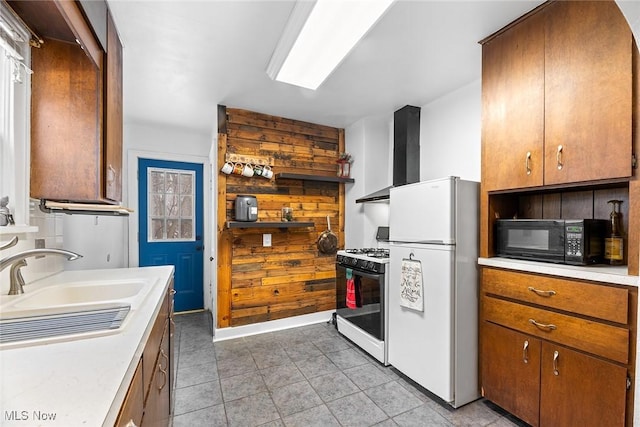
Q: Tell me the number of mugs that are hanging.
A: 5